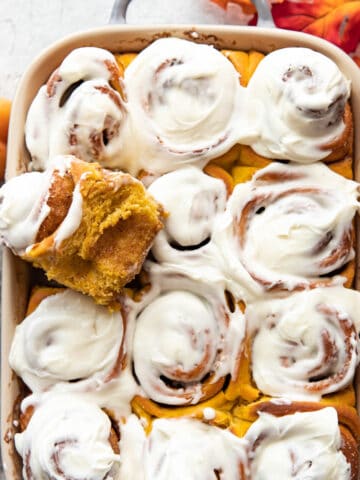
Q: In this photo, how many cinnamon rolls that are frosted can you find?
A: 12